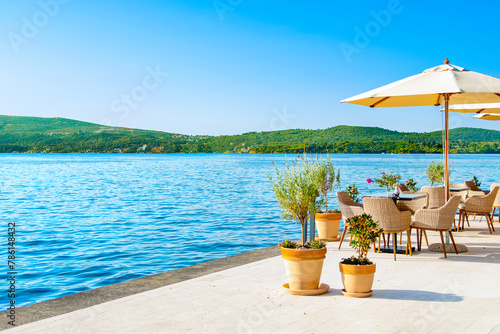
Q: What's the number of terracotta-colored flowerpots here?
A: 3